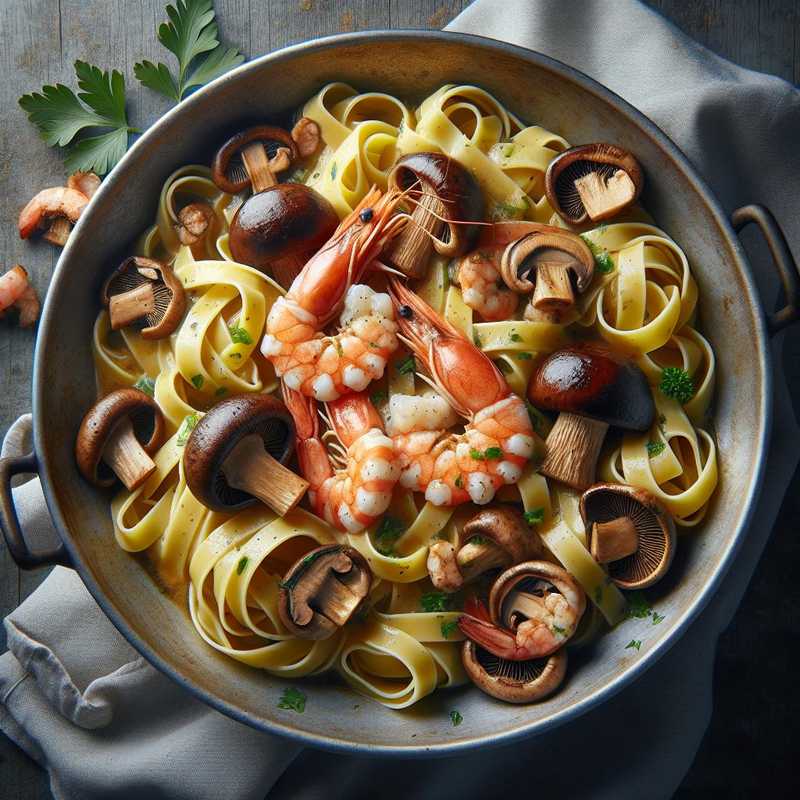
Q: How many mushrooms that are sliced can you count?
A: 2